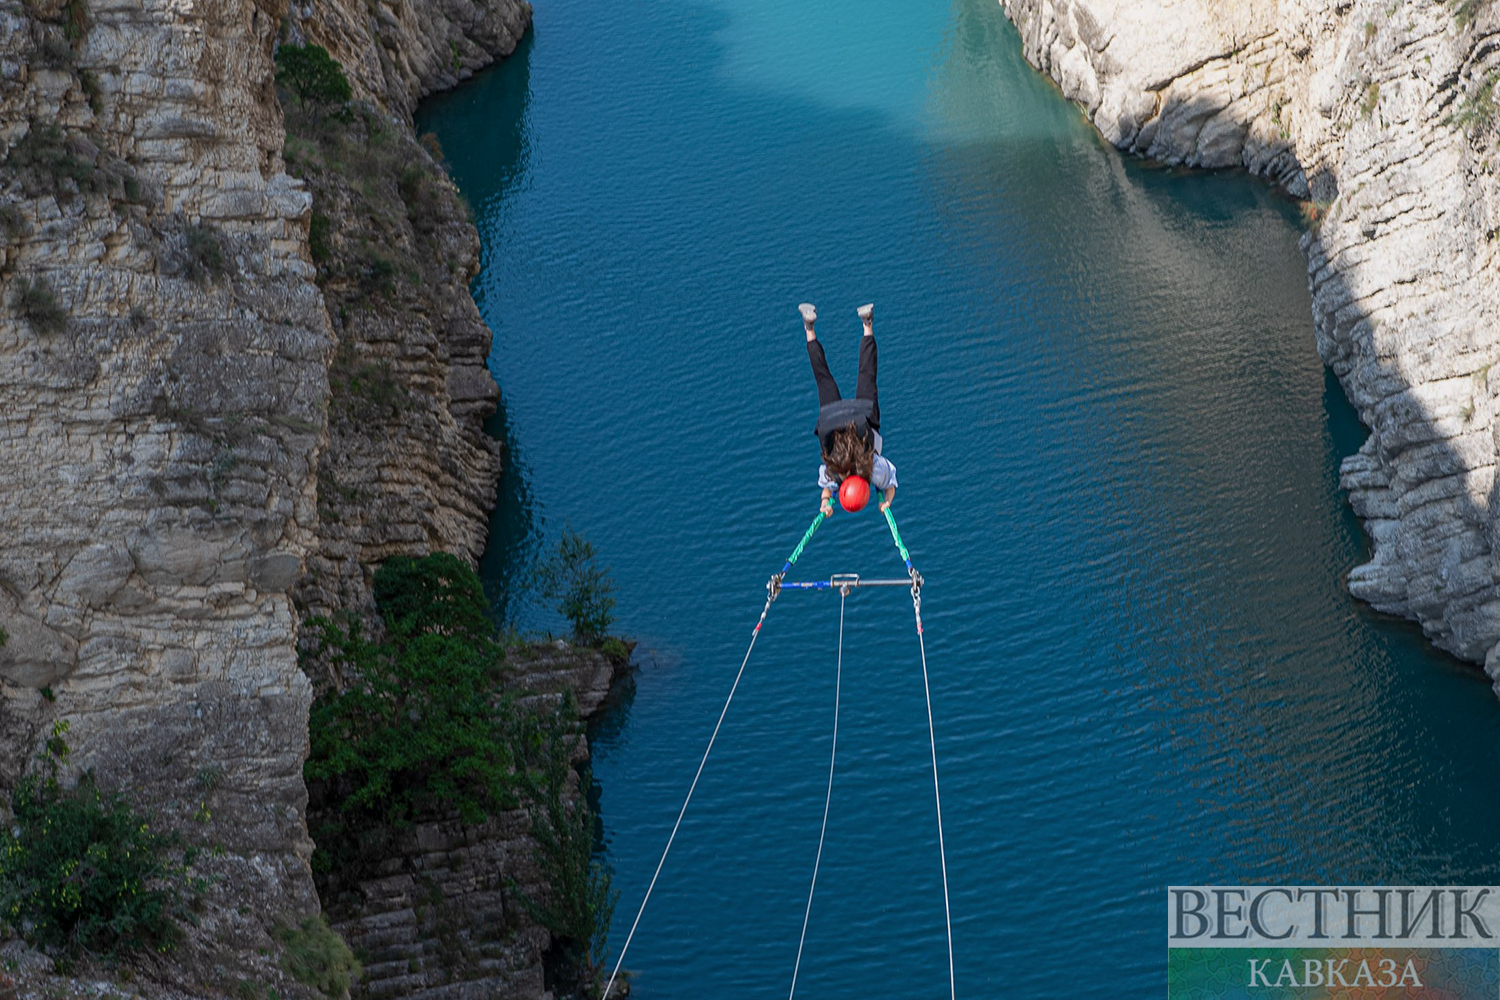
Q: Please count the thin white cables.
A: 3